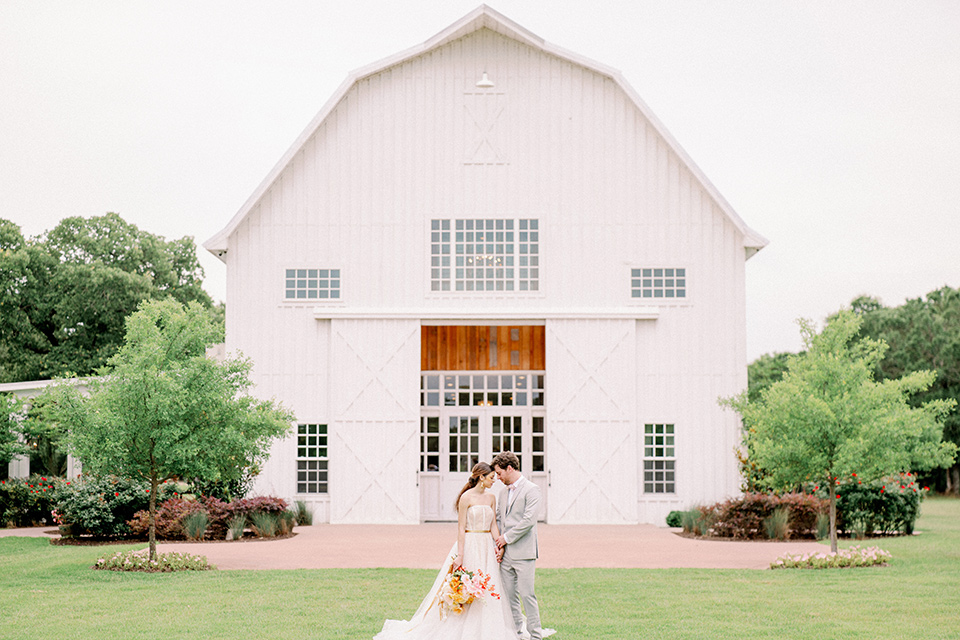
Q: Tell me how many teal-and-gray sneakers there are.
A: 0